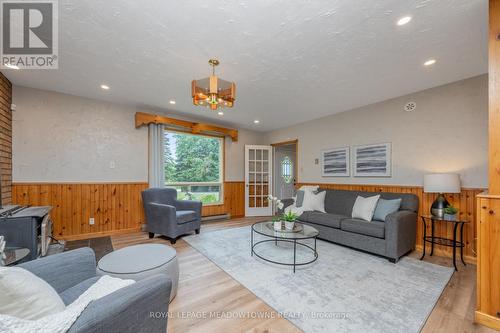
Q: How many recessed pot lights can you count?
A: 7